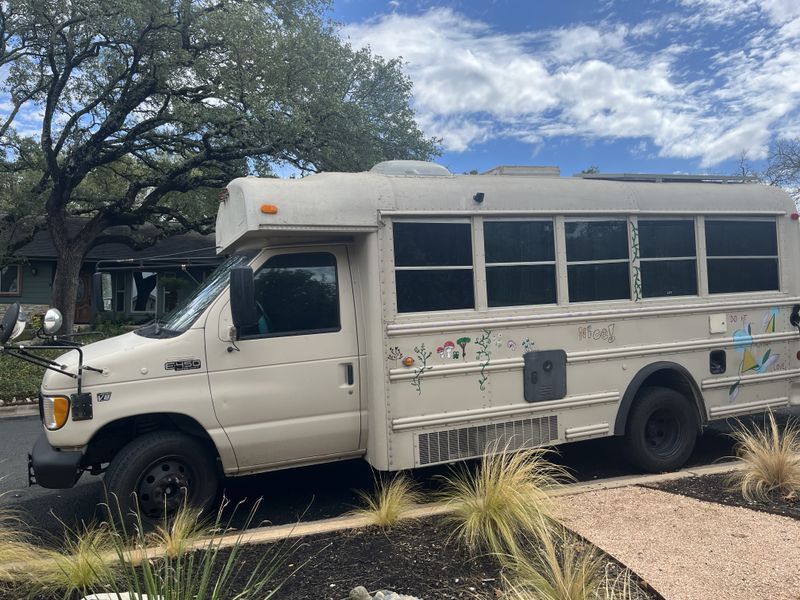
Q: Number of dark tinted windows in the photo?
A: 6